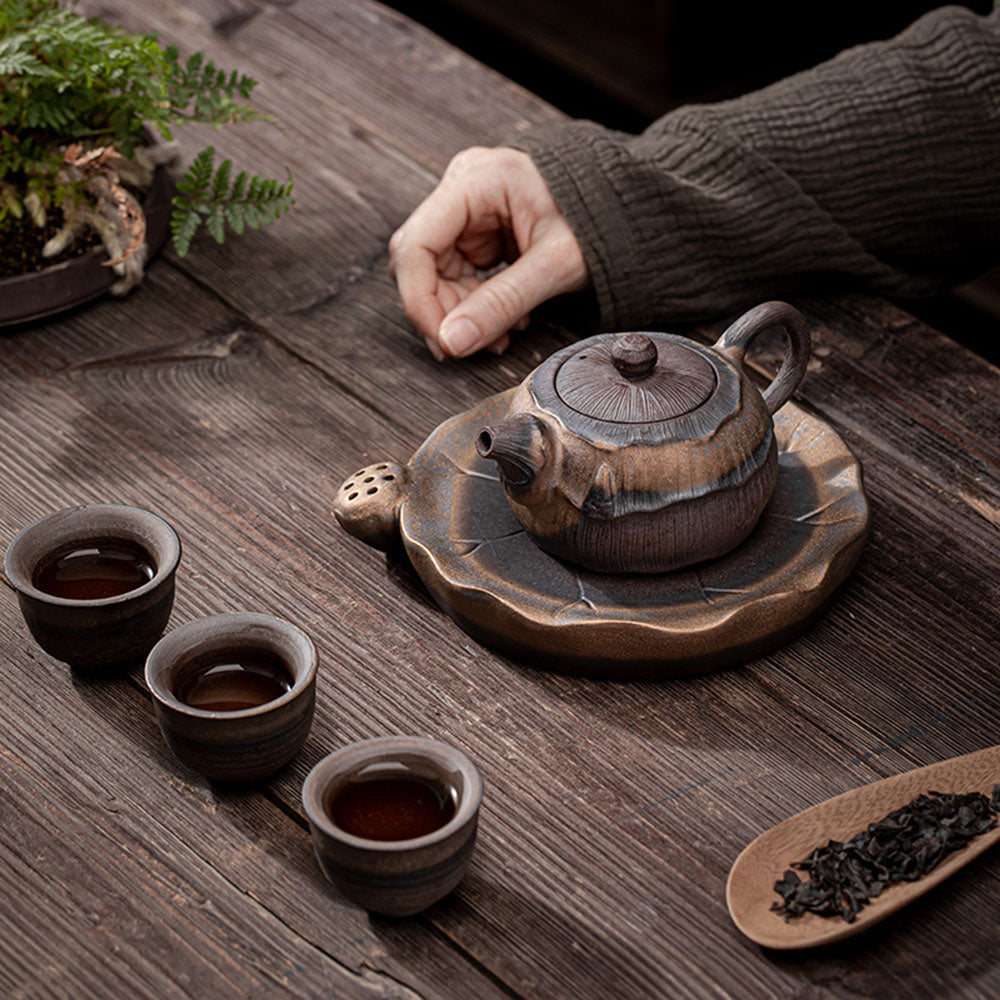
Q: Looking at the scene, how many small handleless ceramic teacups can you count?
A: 3